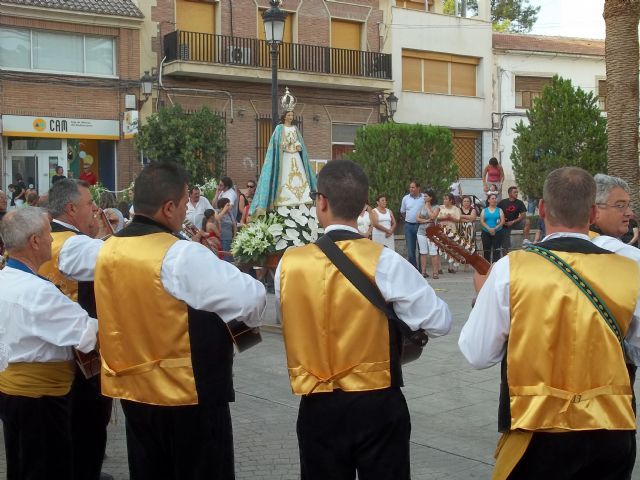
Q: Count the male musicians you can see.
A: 6